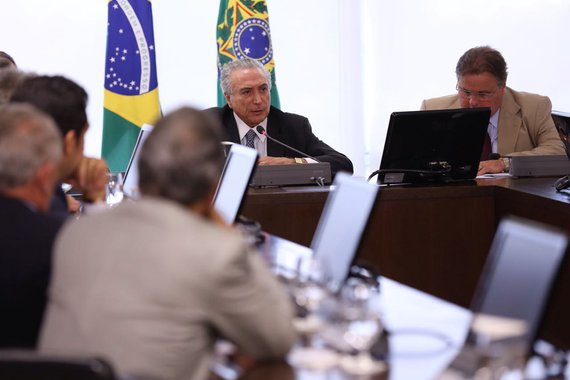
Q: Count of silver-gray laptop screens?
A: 4